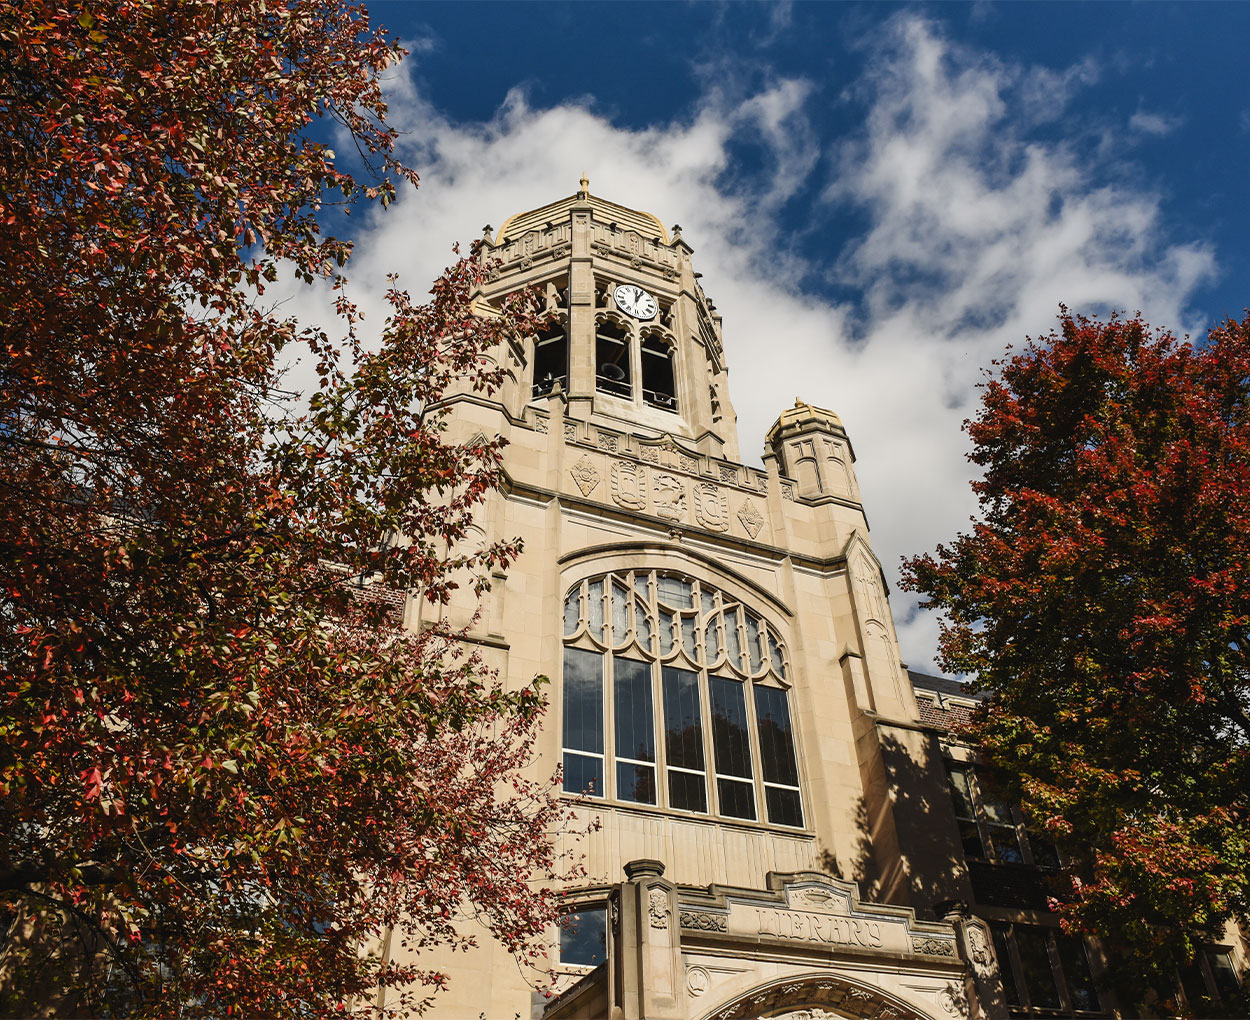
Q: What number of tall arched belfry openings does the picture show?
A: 3